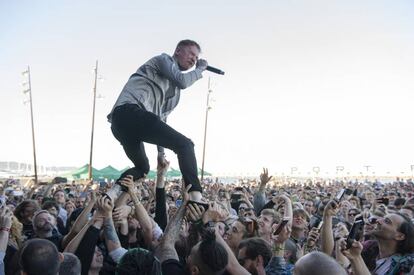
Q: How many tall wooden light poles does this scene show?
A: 3